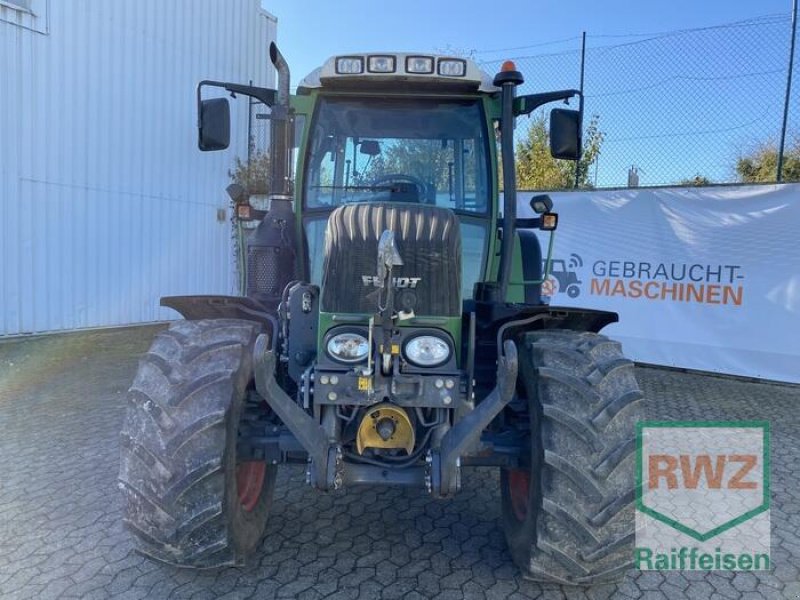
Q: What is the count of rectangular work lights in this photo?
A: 4